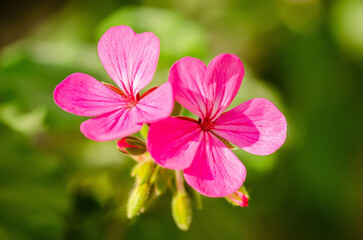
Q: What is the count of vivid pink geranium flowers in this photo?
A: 2